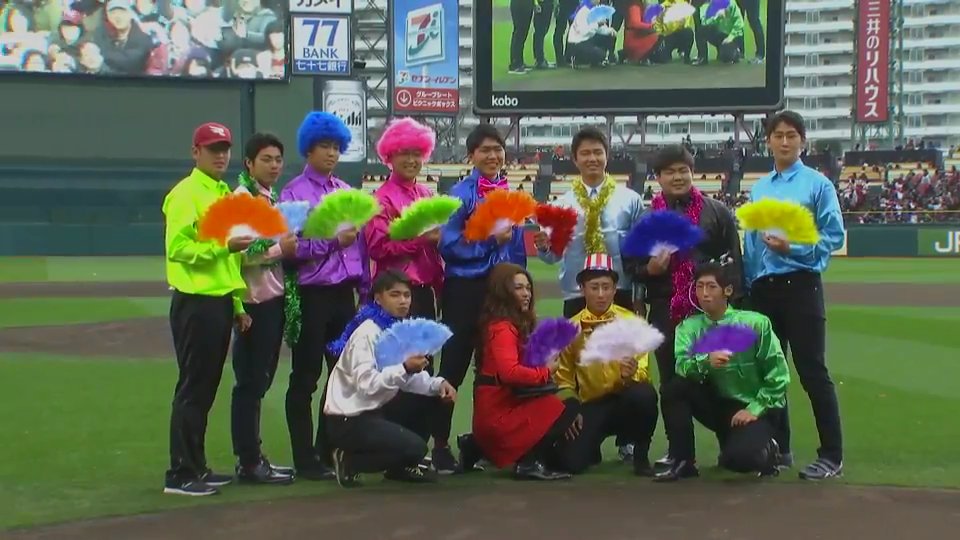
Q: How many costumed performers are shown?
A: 12